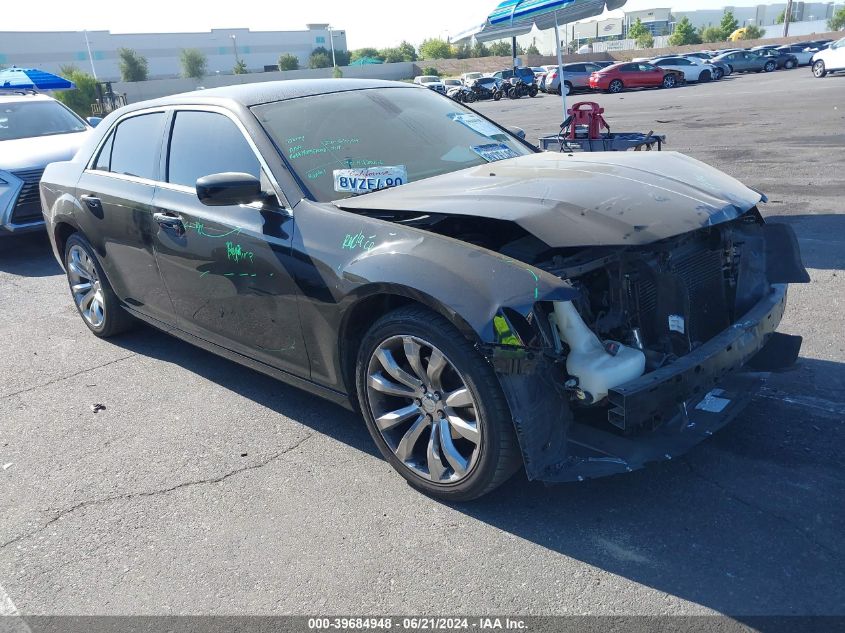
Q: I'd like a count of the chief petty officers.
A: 0